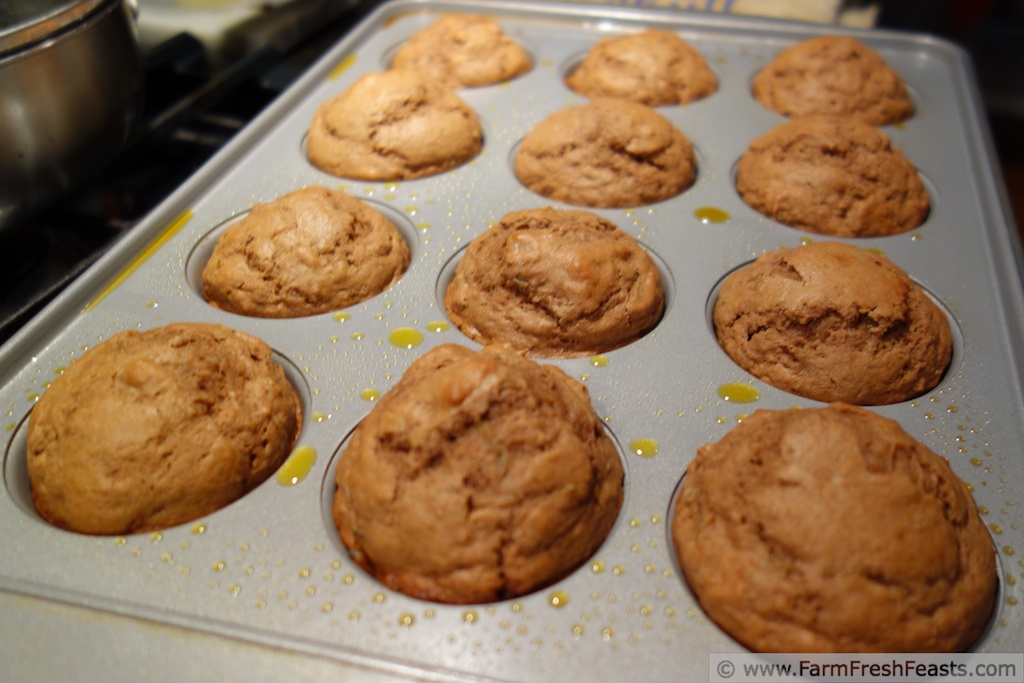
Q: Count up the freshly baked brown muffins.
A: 12